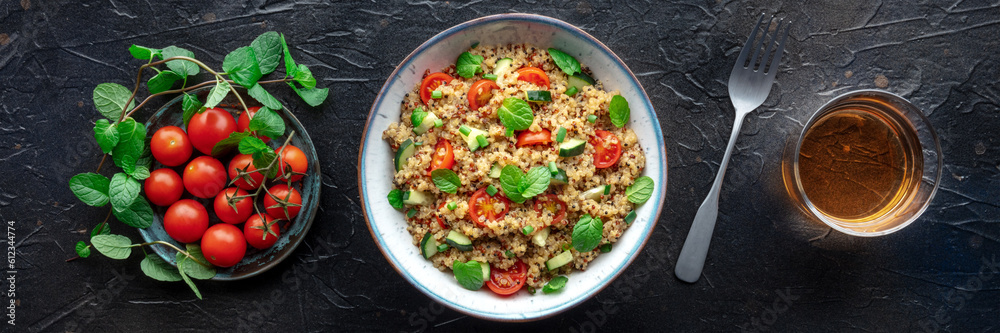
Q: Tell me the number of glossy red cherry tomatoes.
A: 12